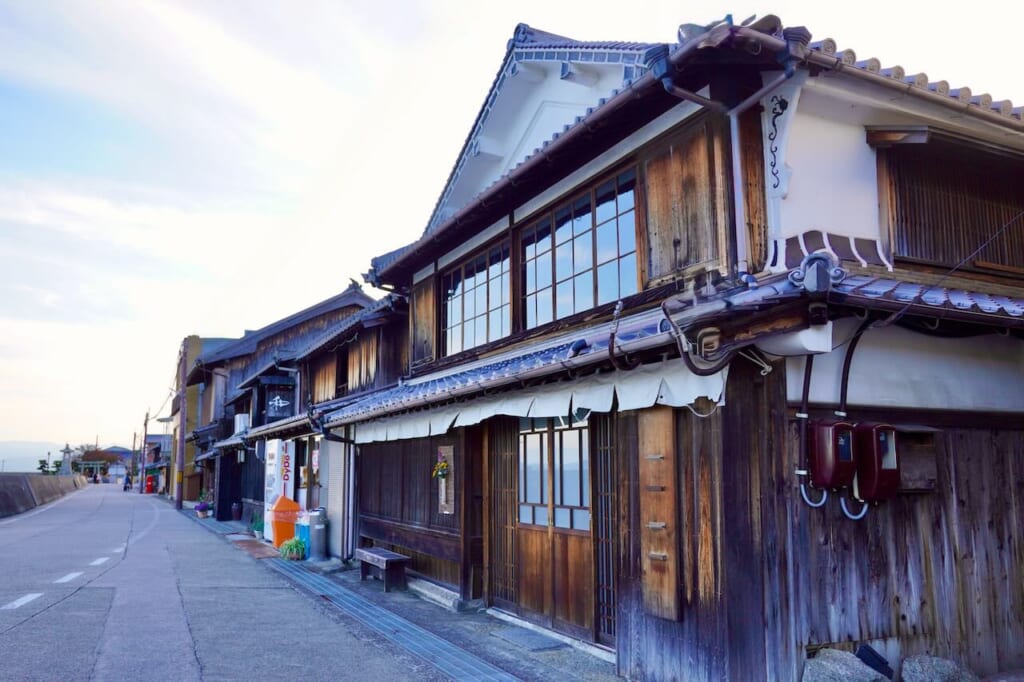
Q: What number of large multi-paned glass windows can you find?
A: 2